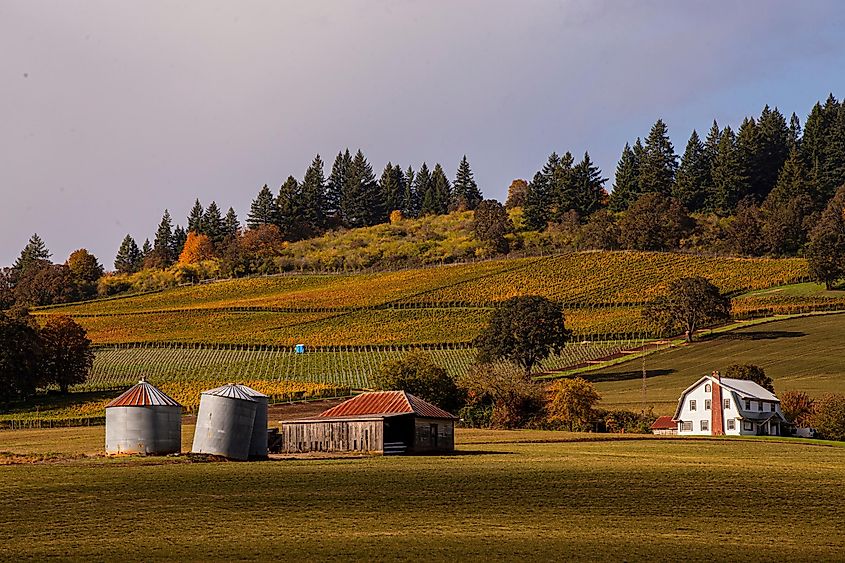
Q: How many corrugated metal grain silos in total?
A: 3